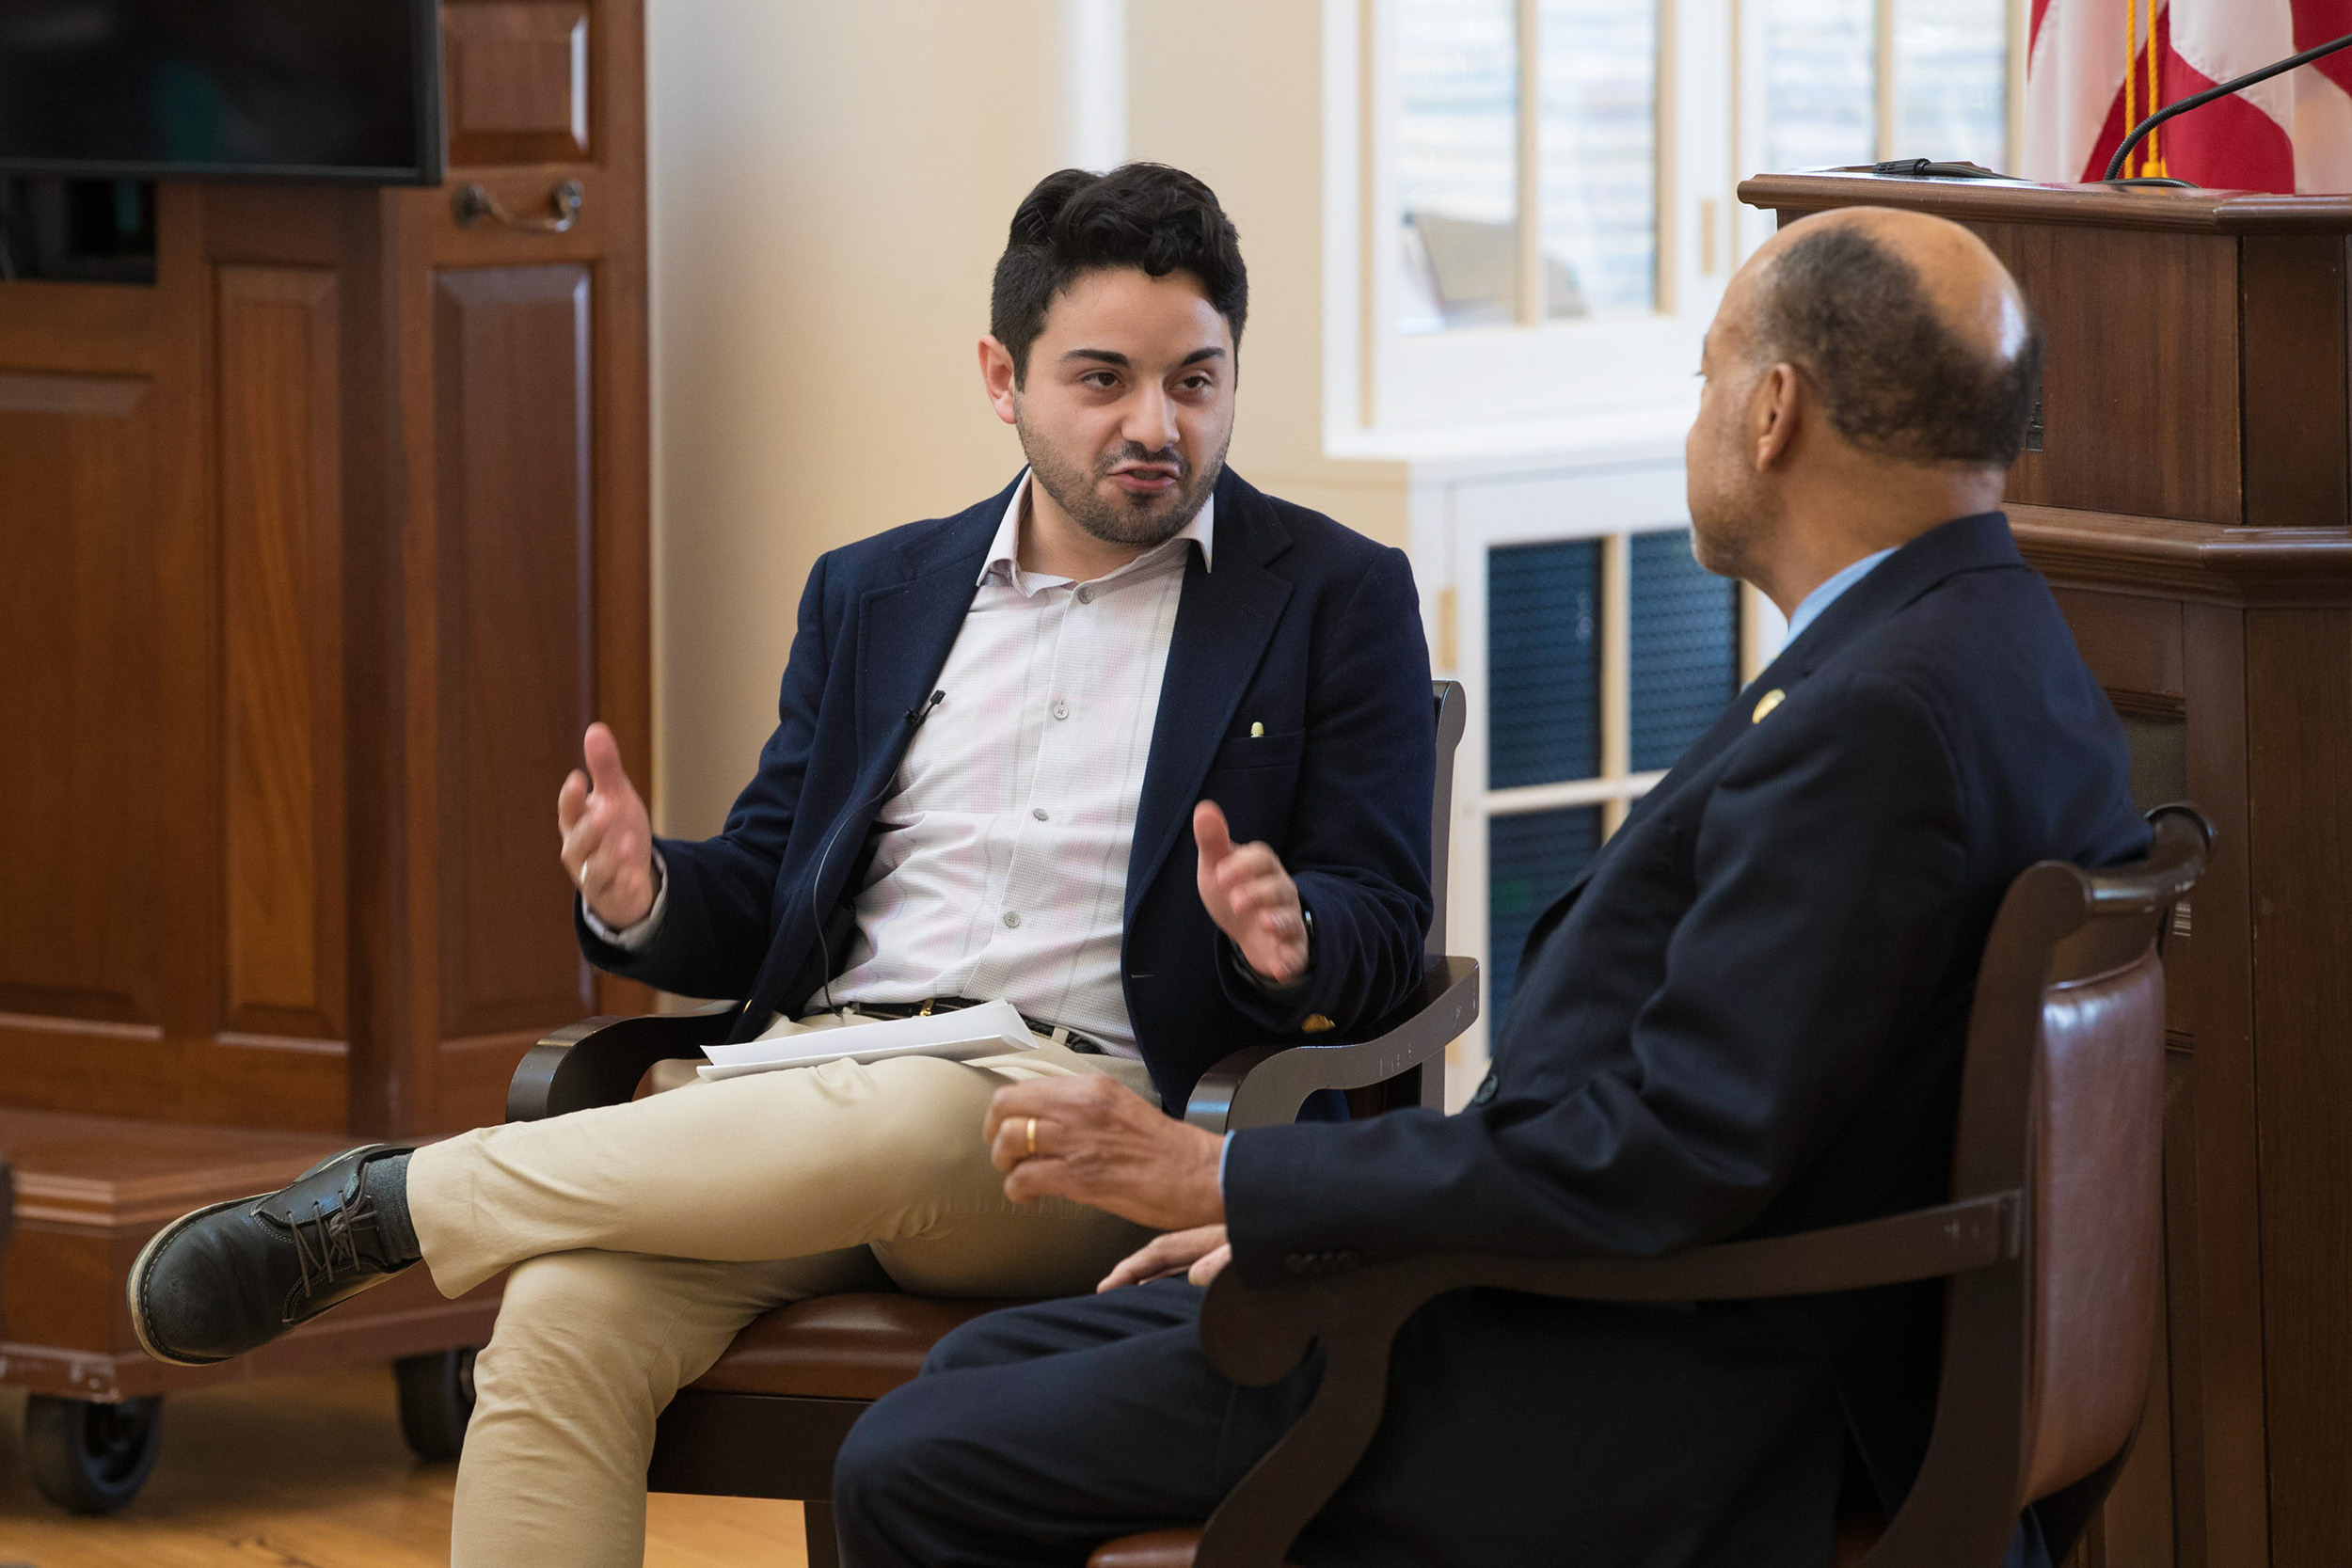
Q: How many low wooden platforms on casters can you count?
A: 1